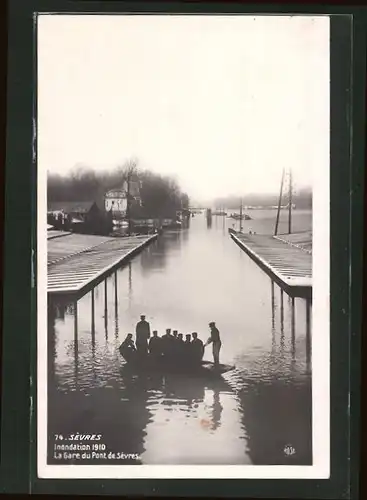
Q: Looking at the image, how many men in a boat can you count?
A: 9